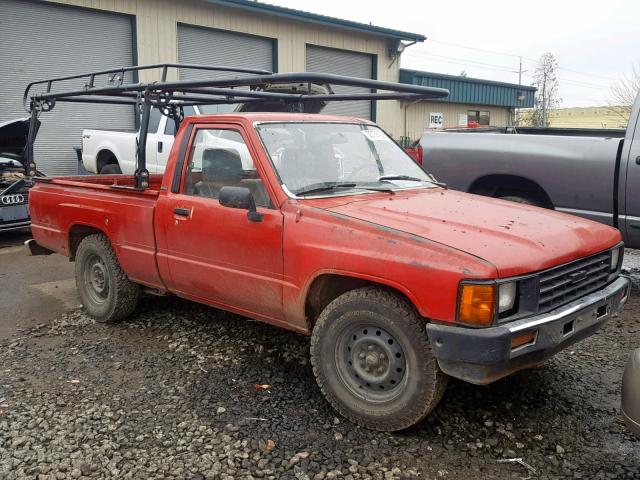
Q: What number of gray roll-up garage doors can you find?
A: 3